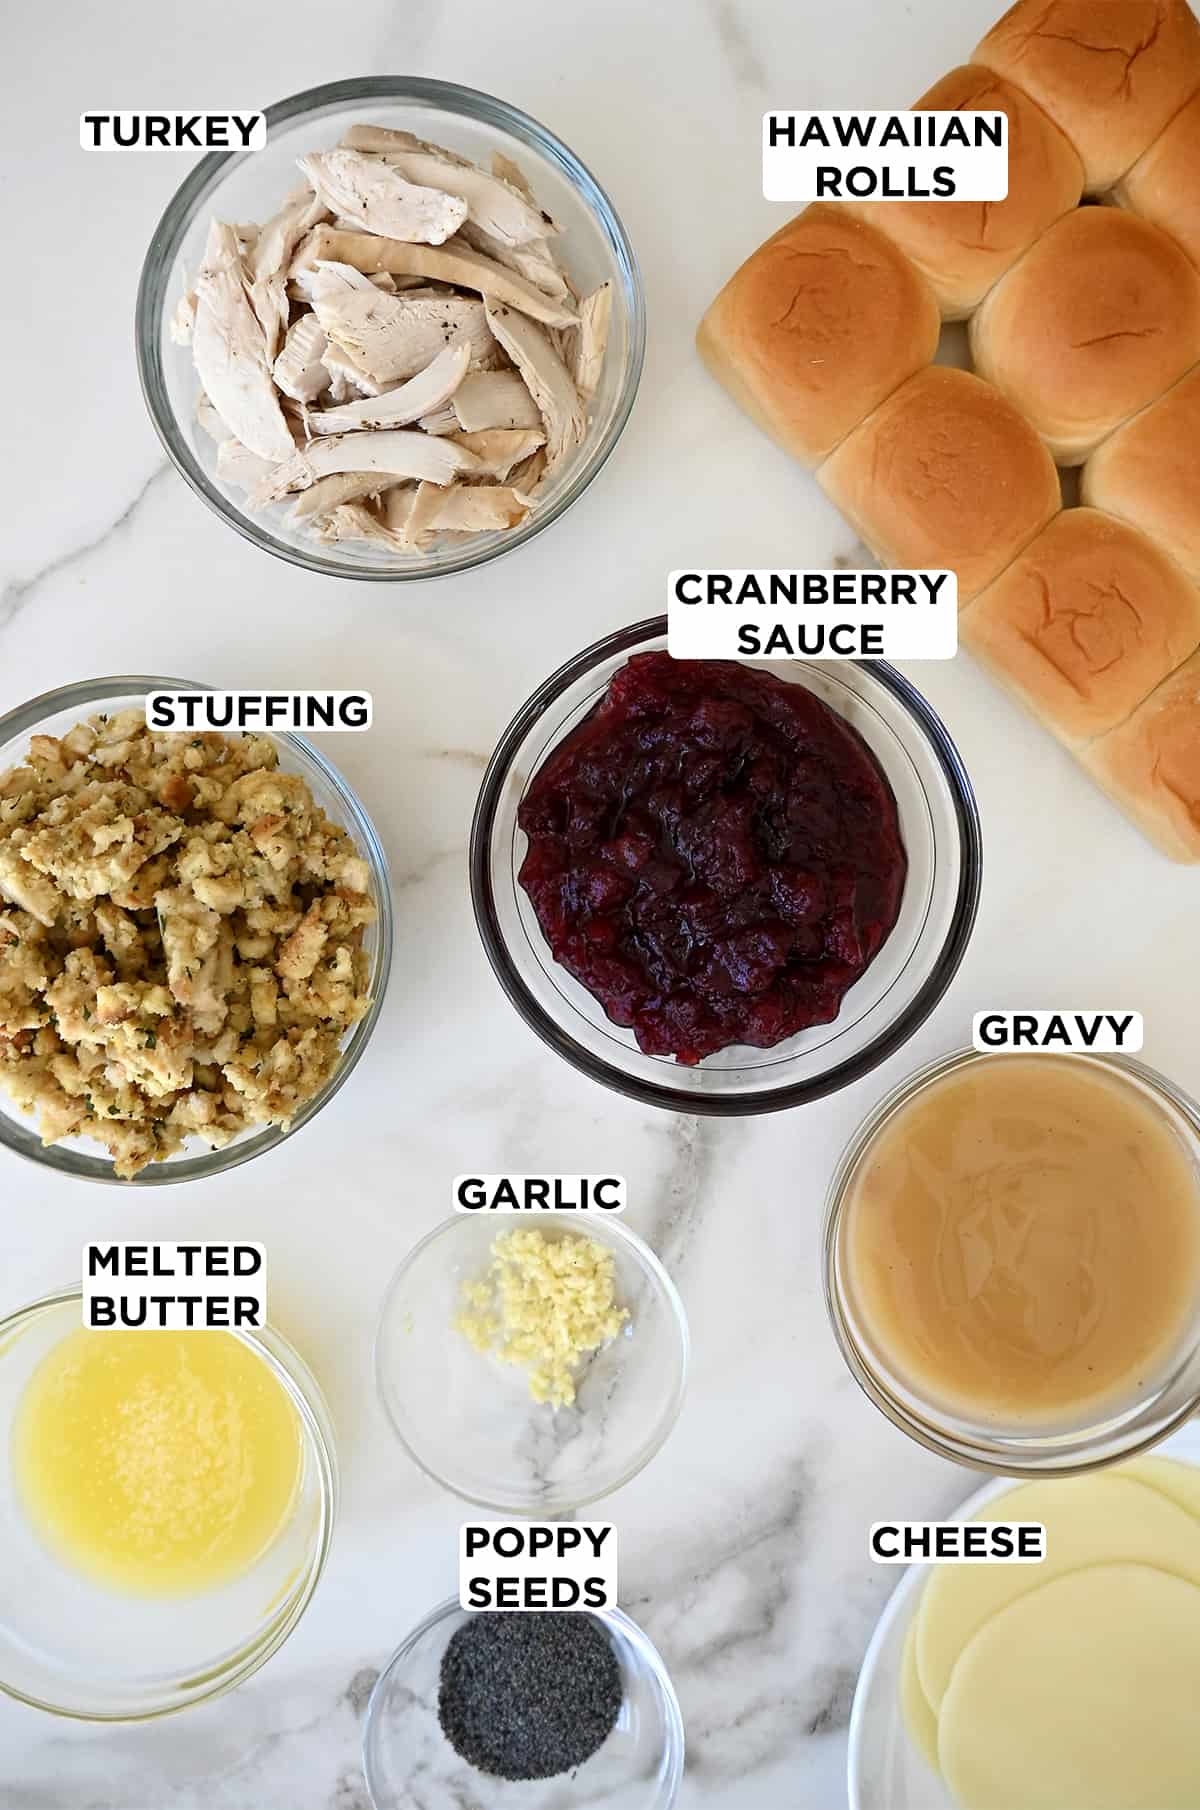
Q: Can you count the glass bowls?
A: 7